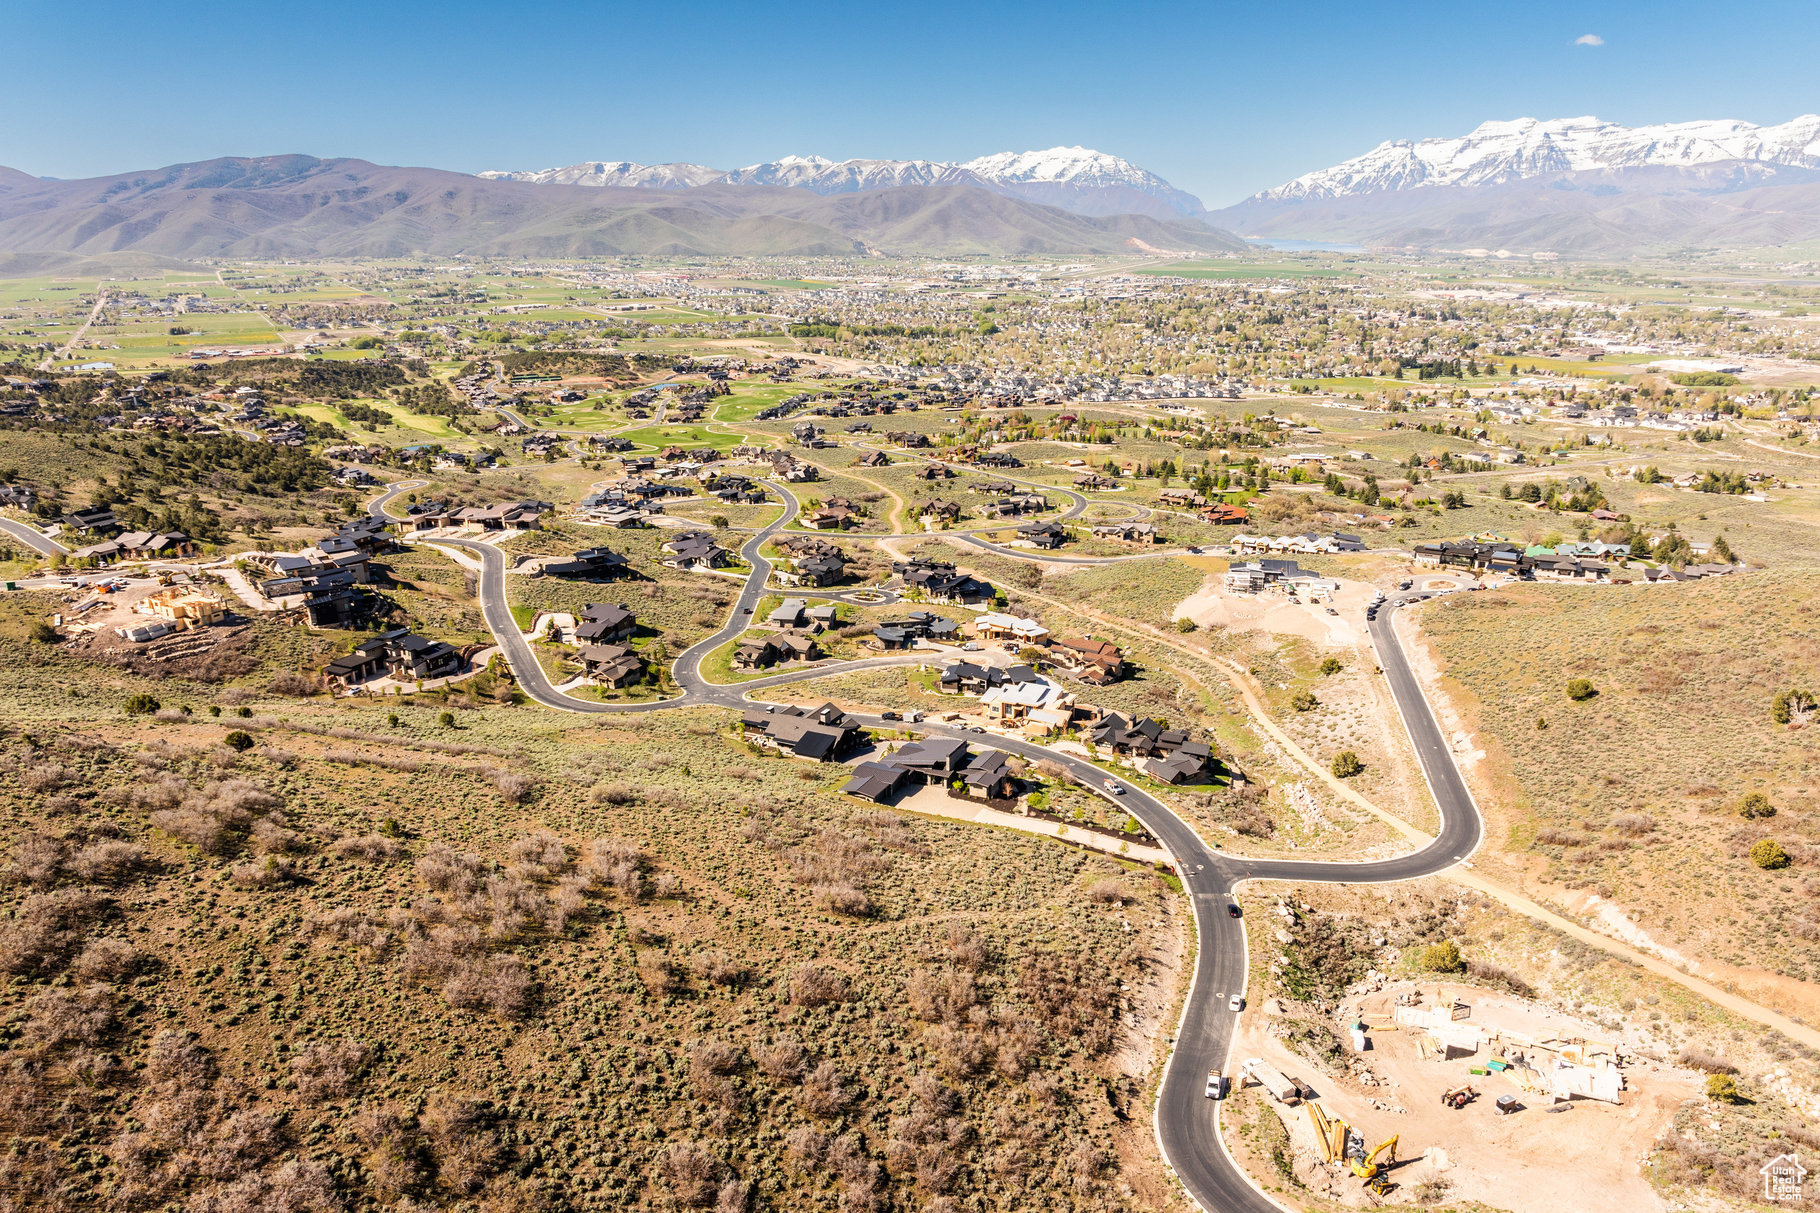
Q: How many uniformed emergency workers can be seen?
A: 0